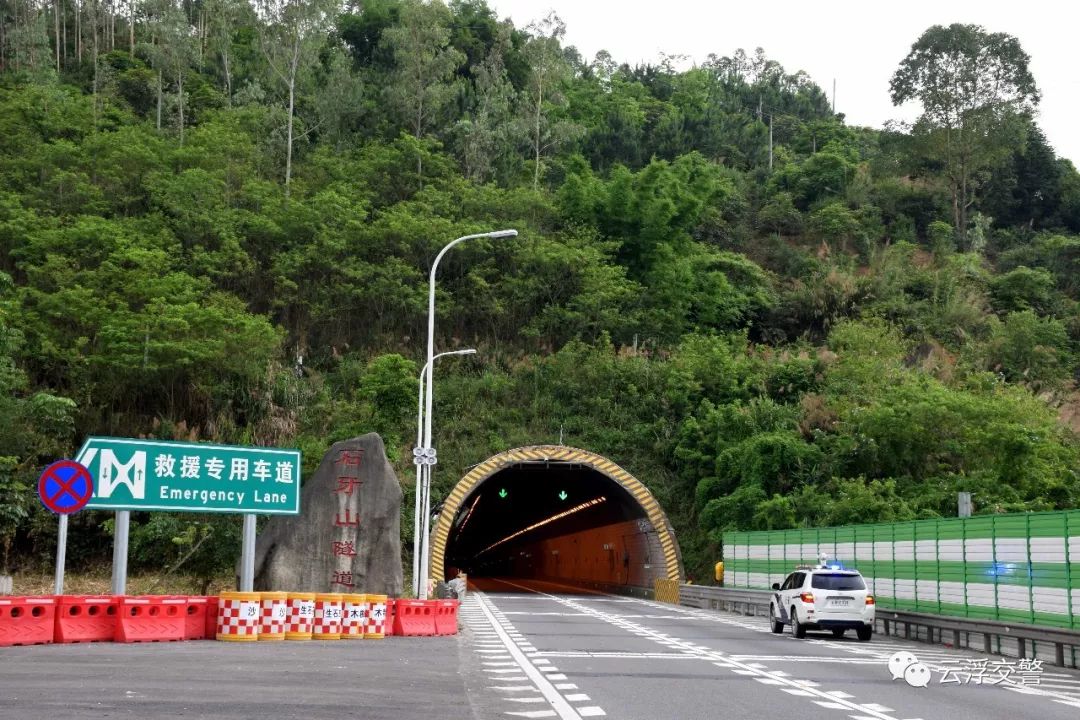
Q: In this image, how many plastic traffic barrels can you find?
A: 6